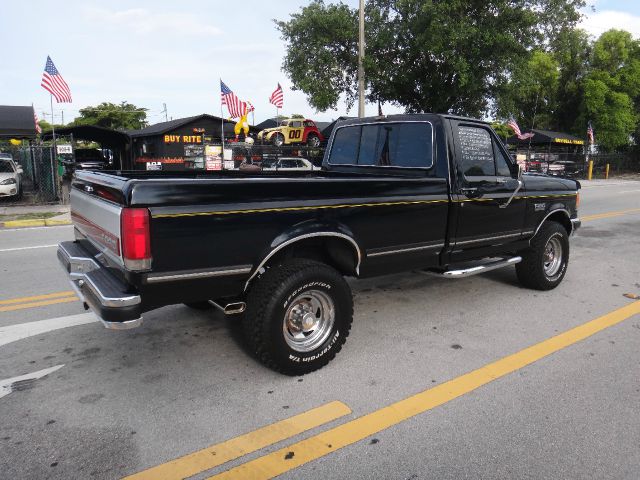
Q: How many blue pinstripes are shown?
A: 0